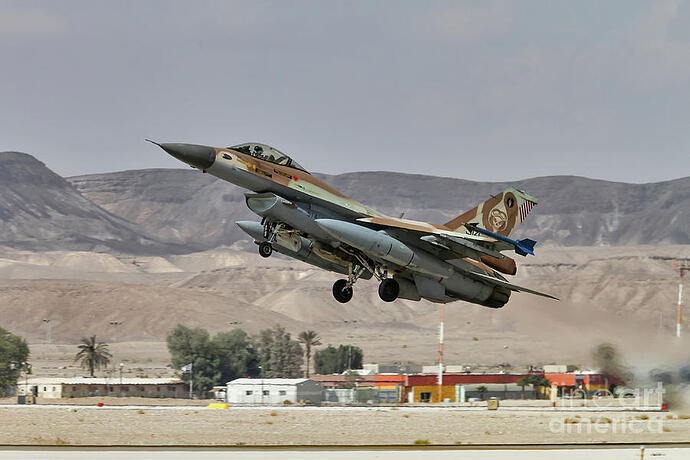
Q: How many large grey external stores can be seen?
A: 2